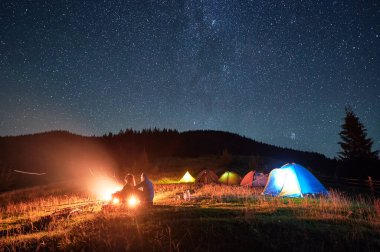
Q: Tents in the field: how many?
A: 5